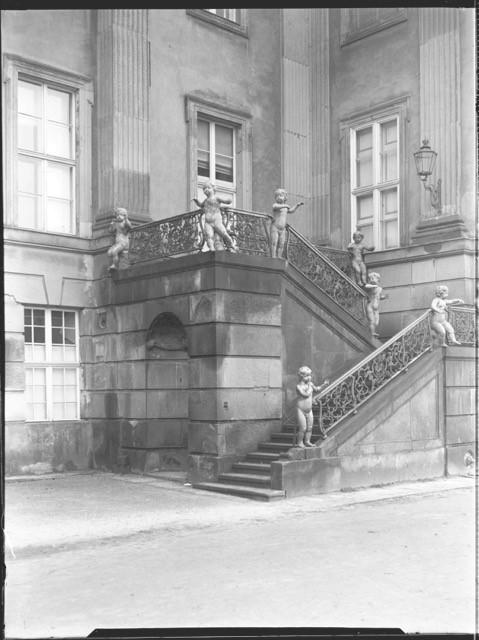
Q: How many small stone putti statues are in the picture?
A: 7